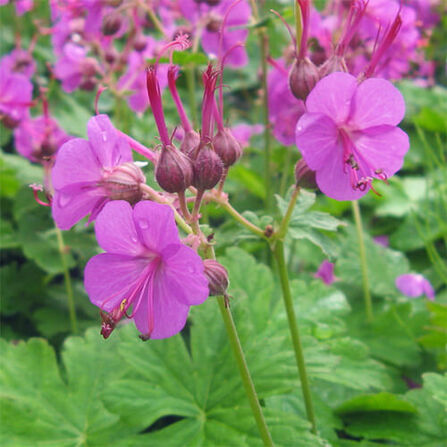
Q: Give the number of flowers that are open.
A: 3